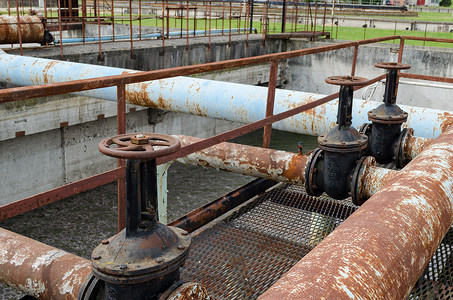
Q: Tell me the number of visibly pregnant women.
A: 0